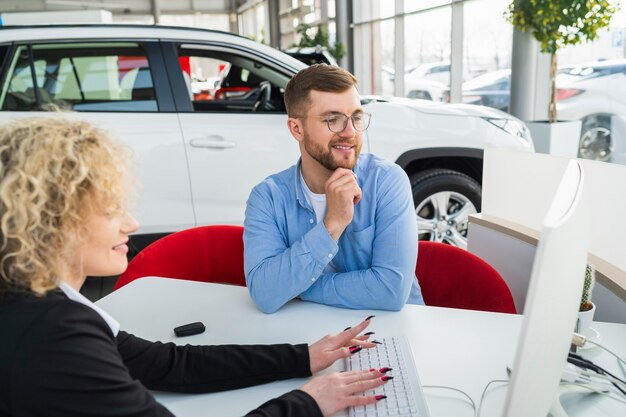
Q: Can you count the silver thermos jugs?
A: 0